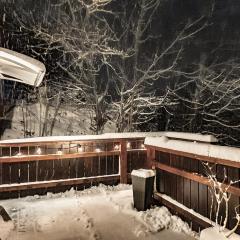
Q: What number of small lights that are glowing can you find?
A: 8